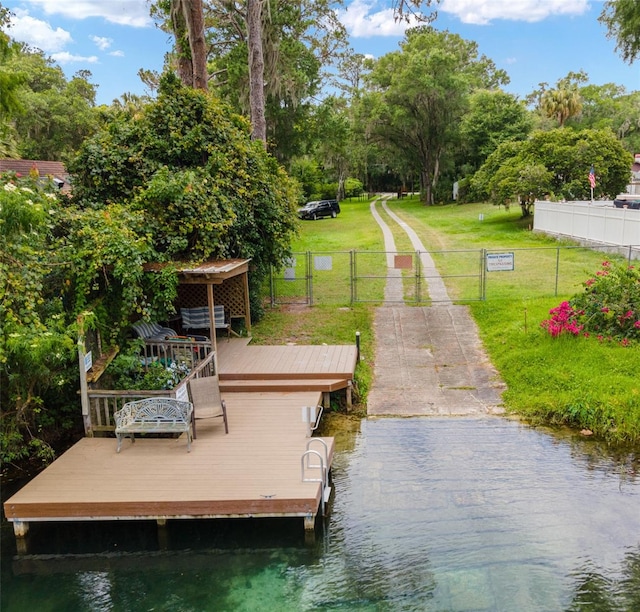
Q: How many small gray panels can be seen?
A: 3